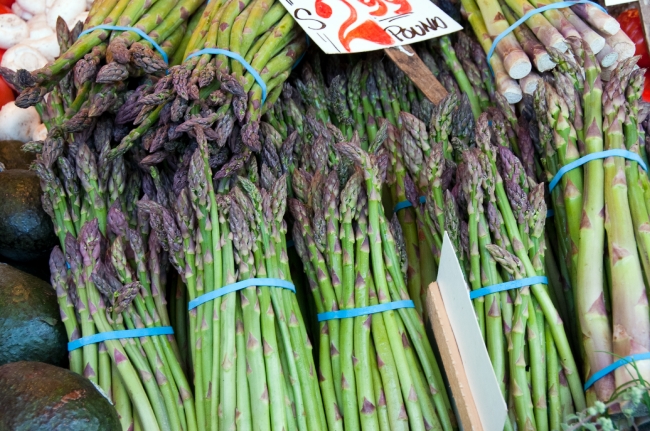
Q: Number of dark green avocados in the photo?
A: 4